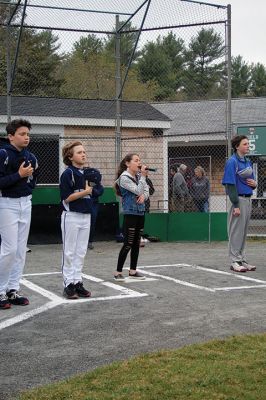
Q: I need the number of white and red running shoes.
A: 2